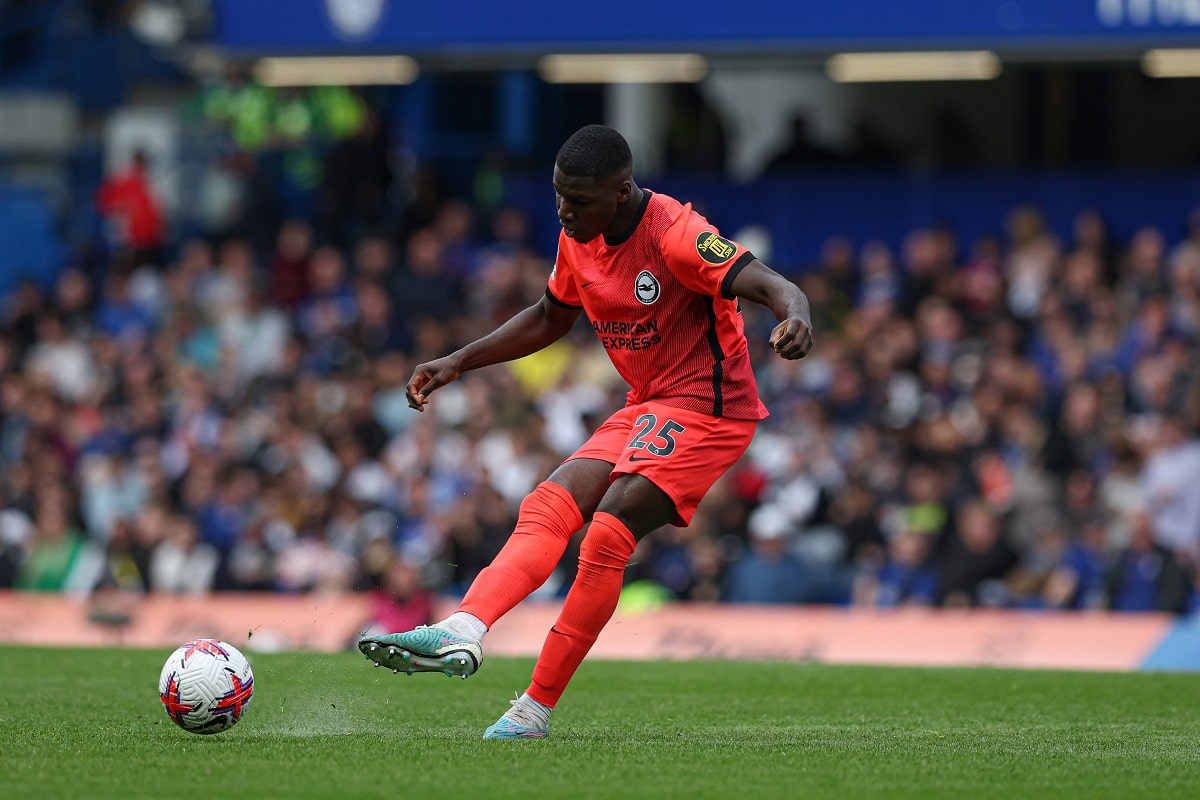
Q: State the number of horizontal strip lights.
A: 4